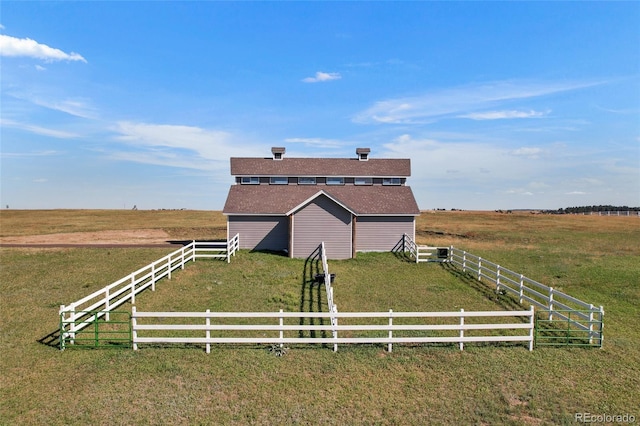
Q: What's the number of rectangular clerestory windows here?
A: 6